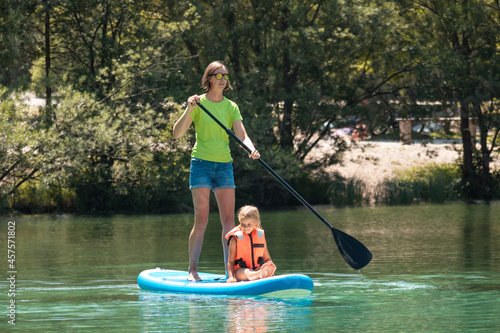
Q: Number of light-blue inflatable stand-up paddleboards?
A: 1